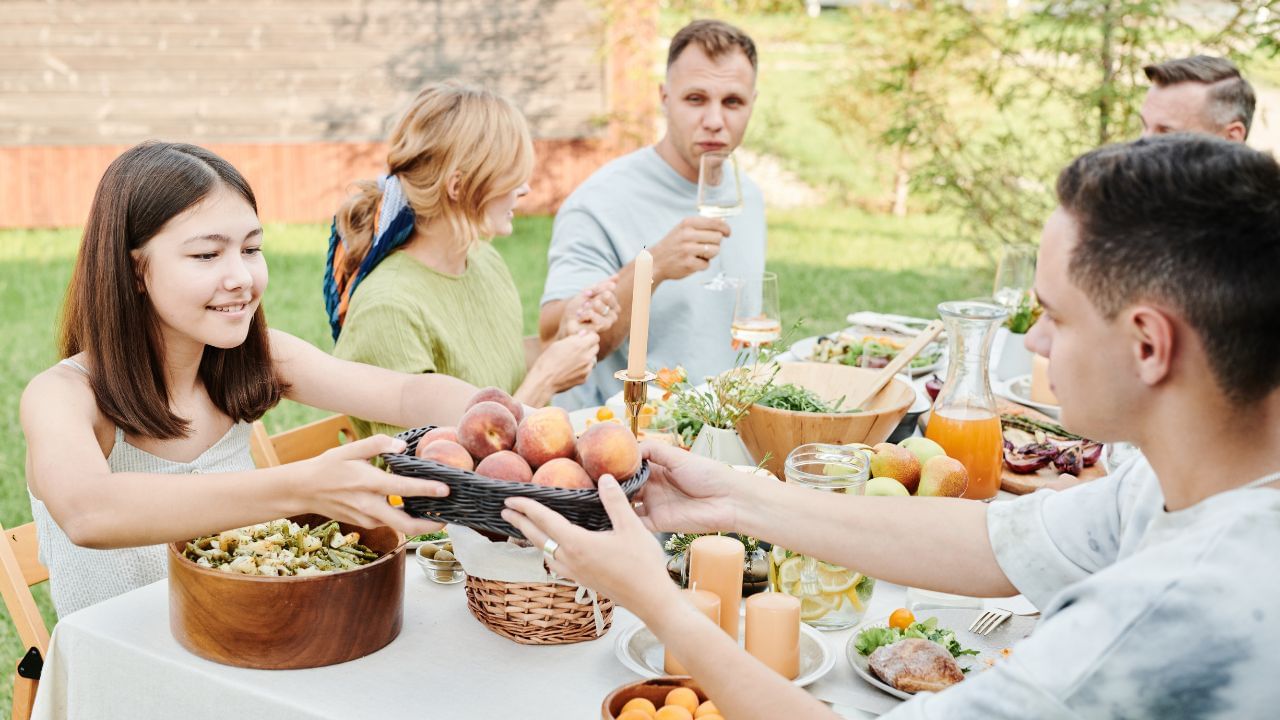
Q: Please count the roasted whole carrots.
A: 0